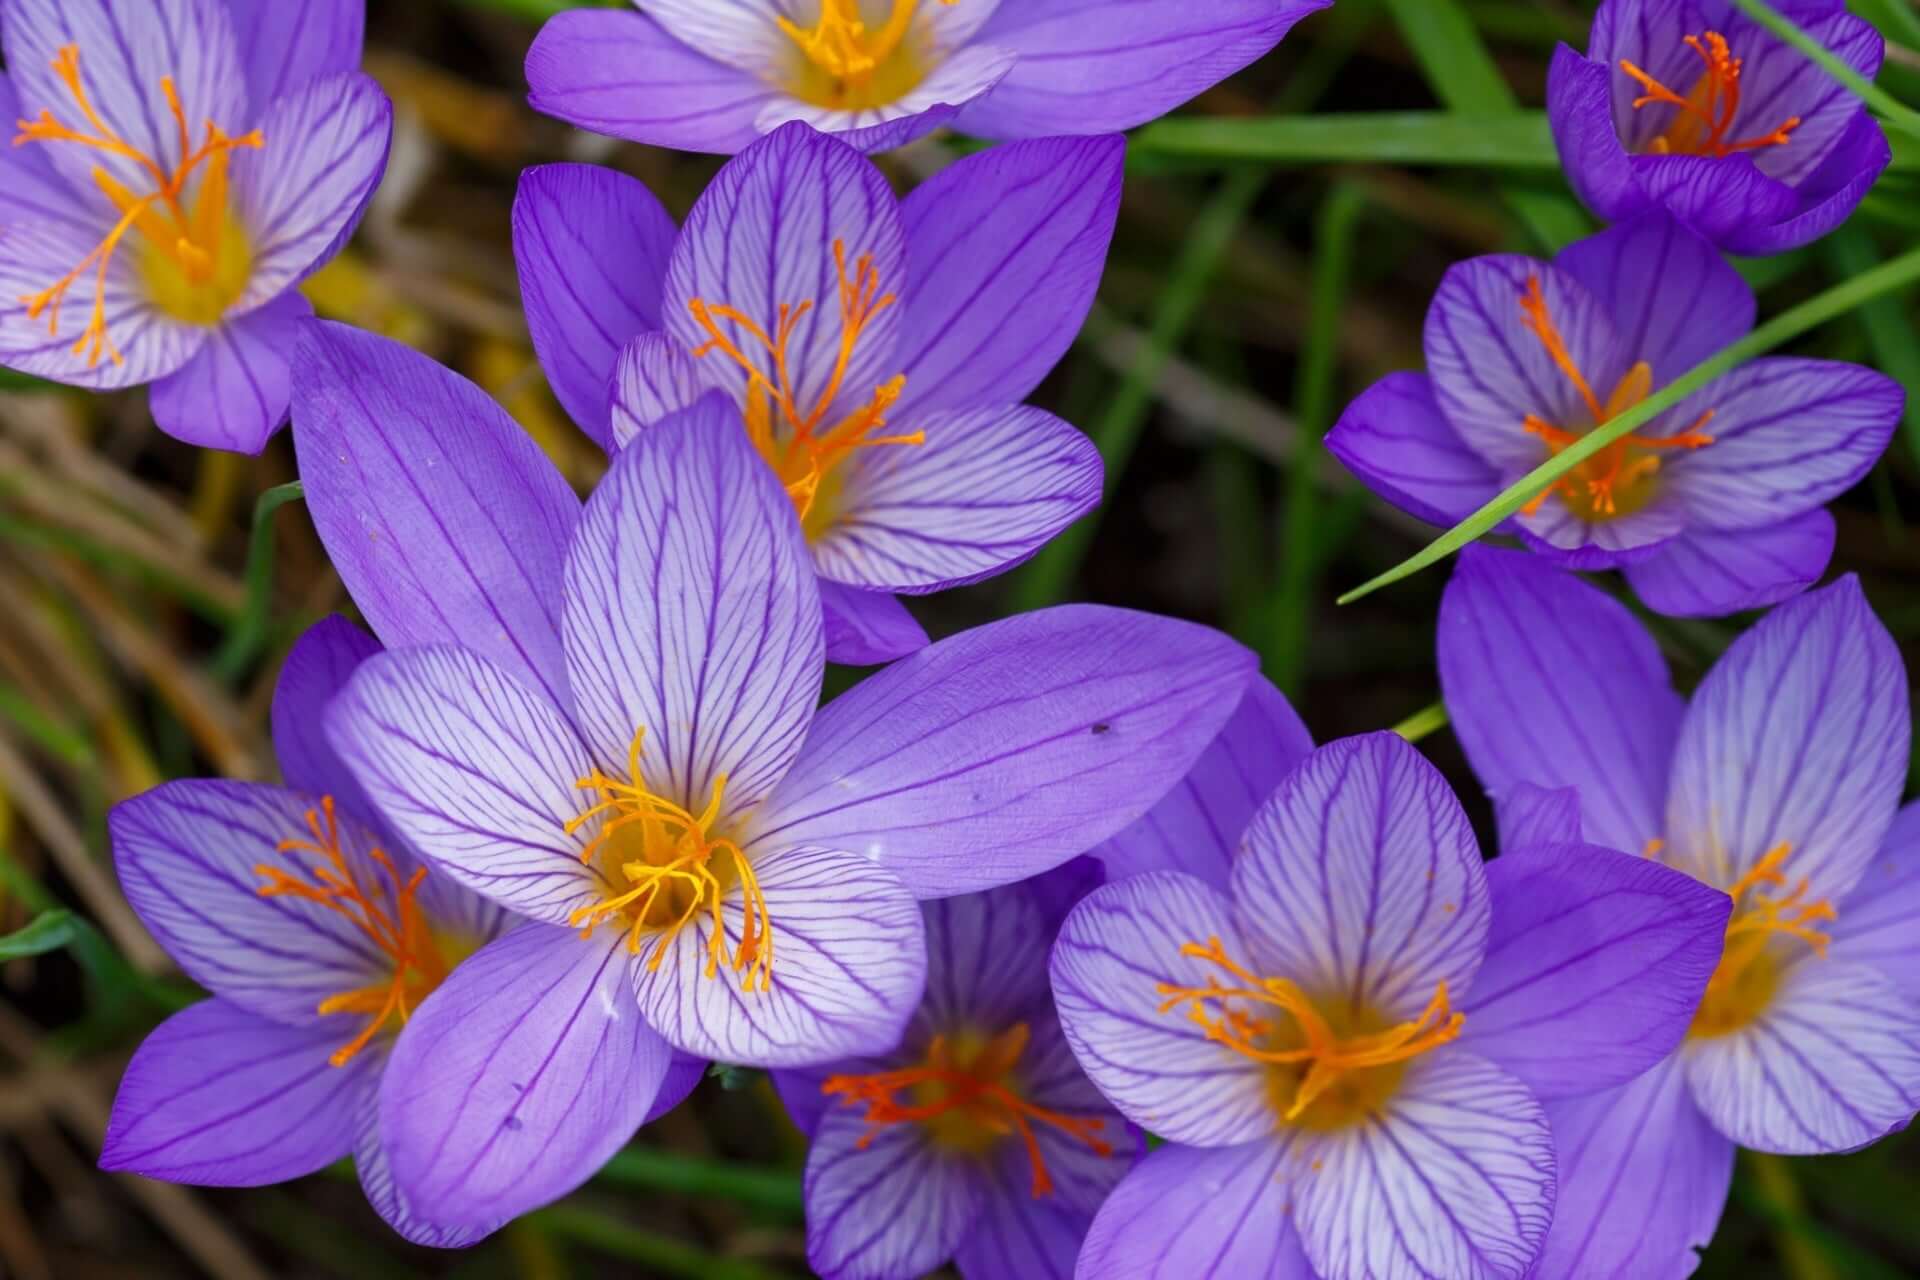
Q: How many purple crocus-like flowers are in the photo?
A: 10